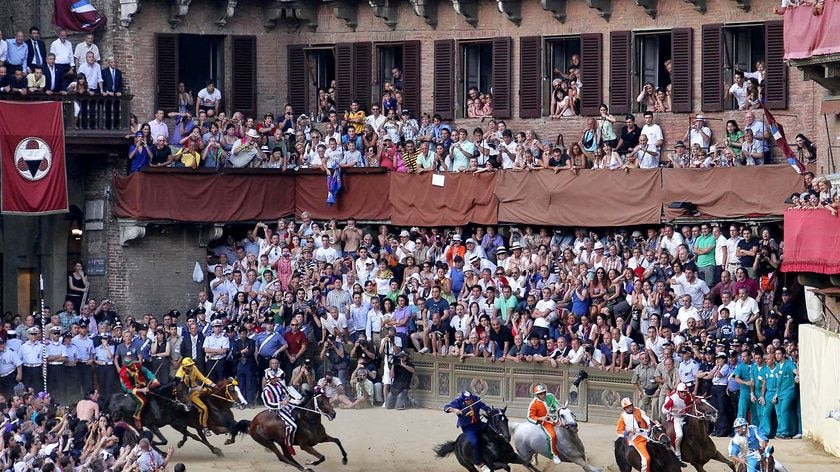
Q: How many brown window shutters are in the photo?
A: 14